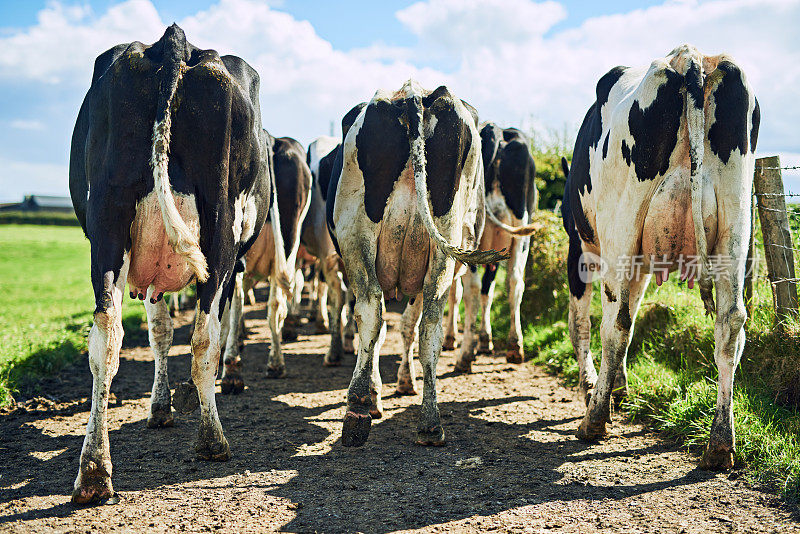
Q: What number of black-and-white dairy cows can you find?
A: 6